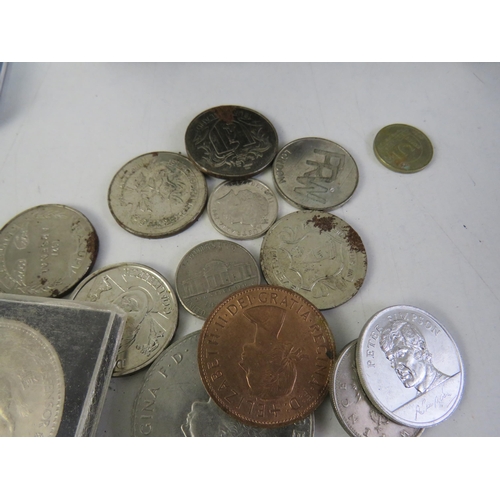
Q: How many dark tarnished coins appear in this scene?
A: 1